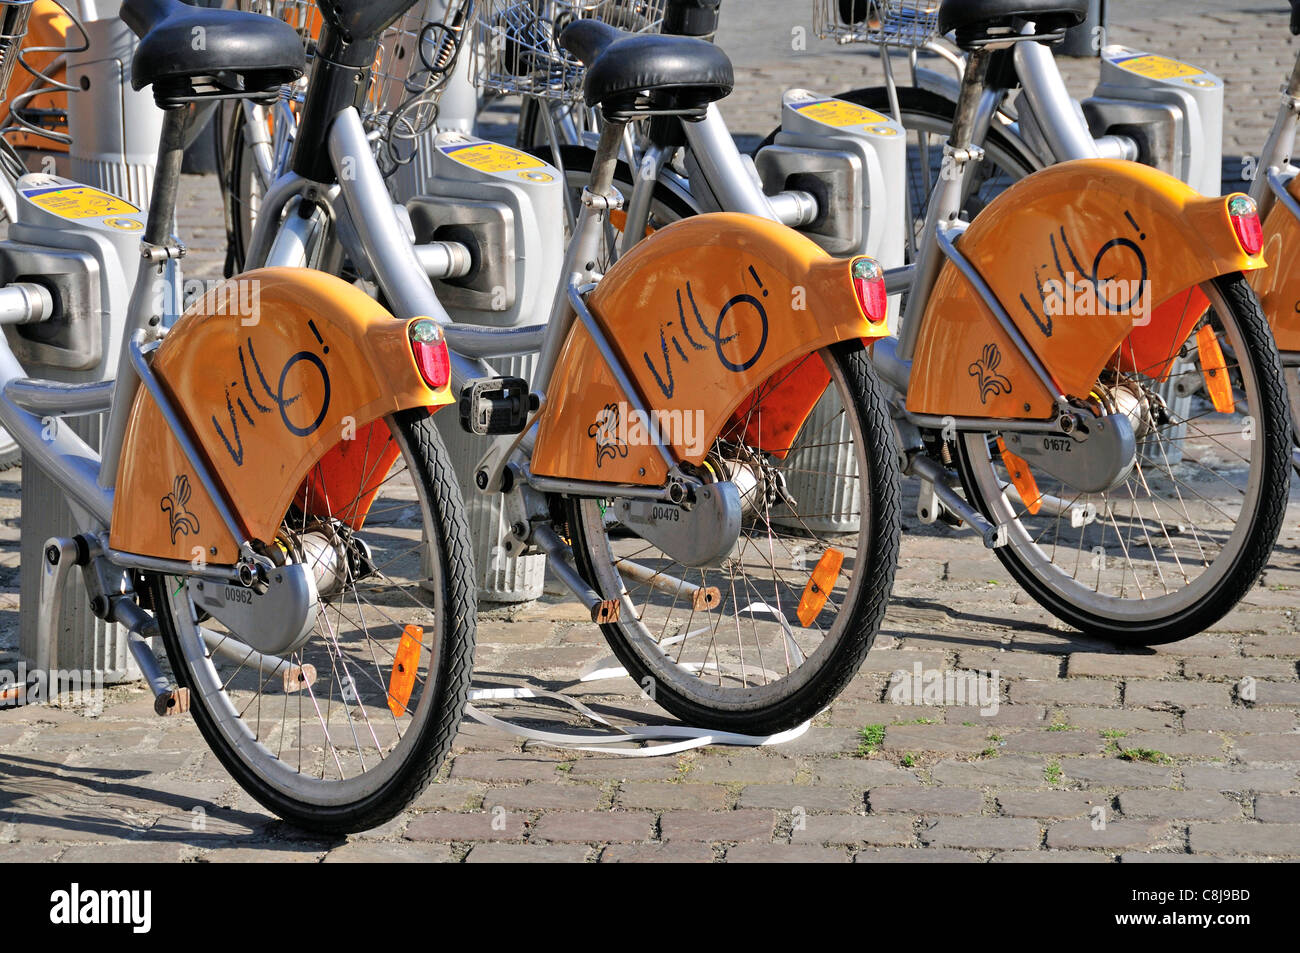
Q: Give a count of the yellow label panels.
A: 4